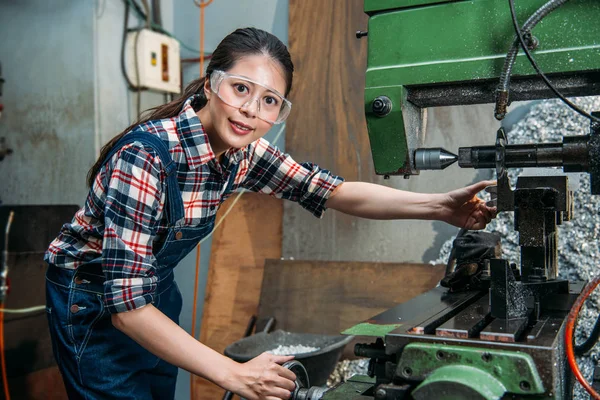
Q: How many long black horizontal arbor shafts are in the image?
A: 1